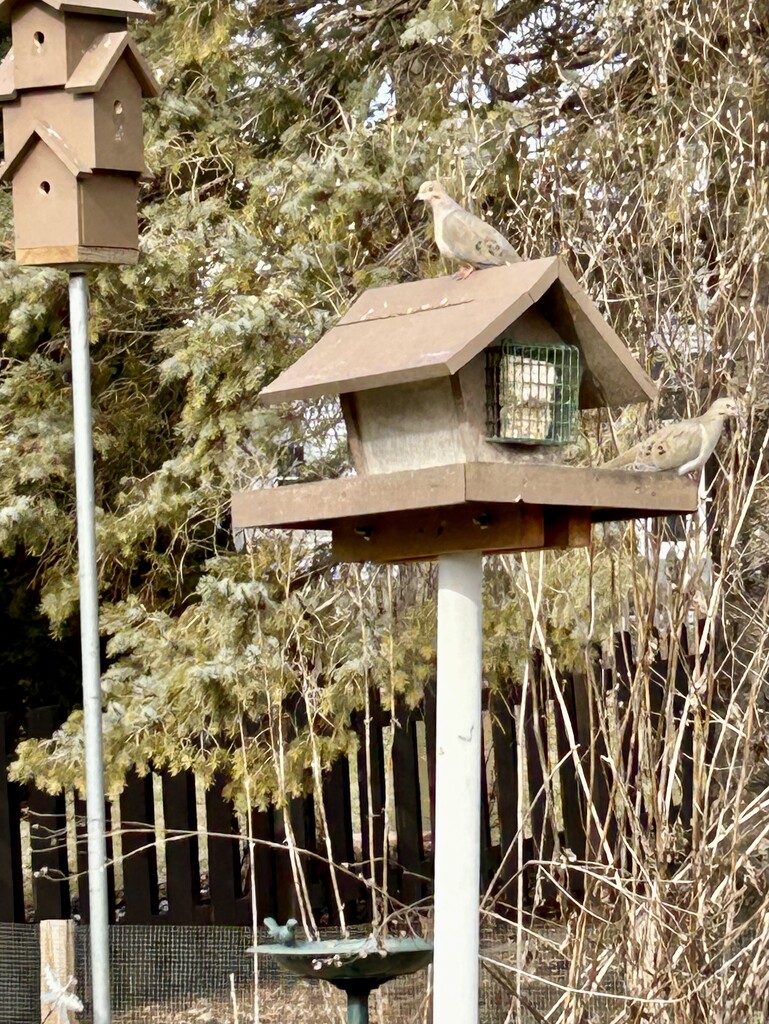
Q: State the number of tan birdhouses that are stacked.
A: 3